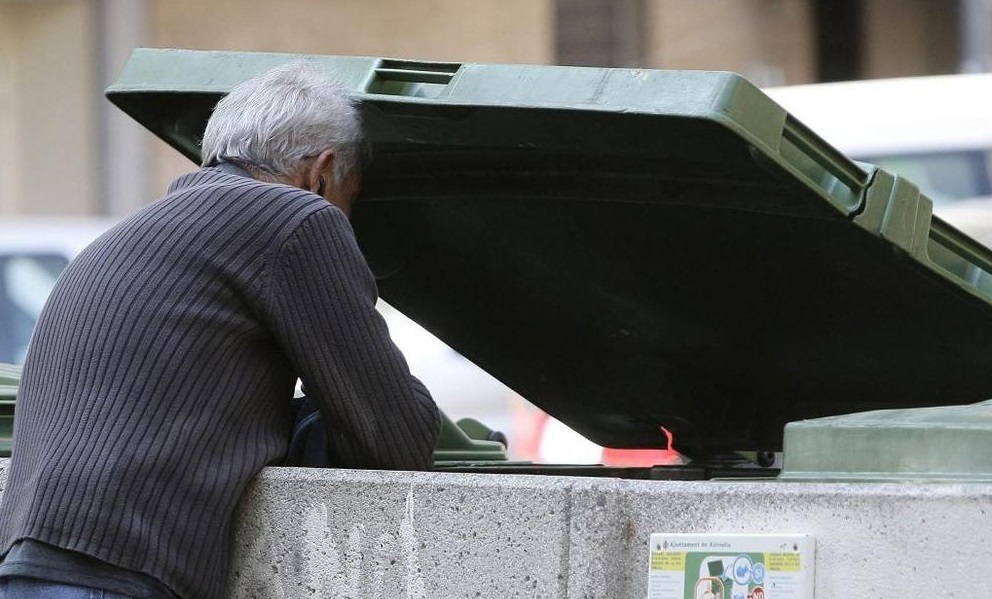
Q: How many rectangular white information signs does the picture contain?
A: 1